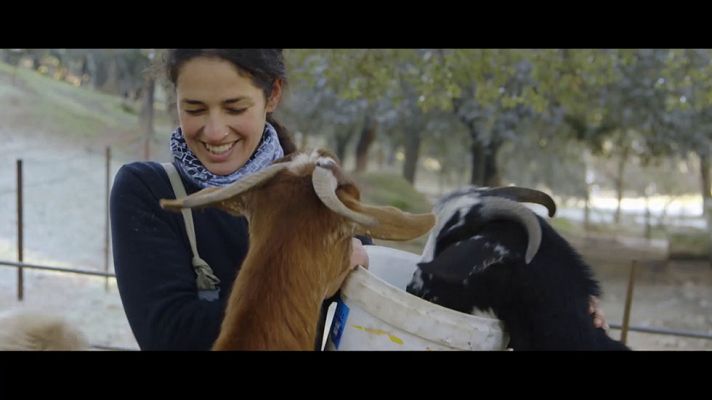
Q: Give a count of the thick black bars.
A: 2